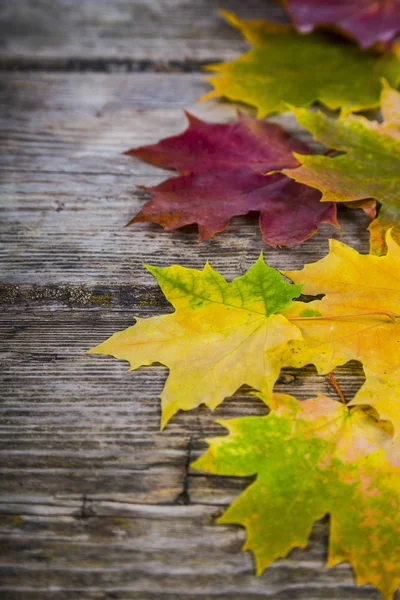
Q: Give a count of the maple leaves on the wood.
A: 7